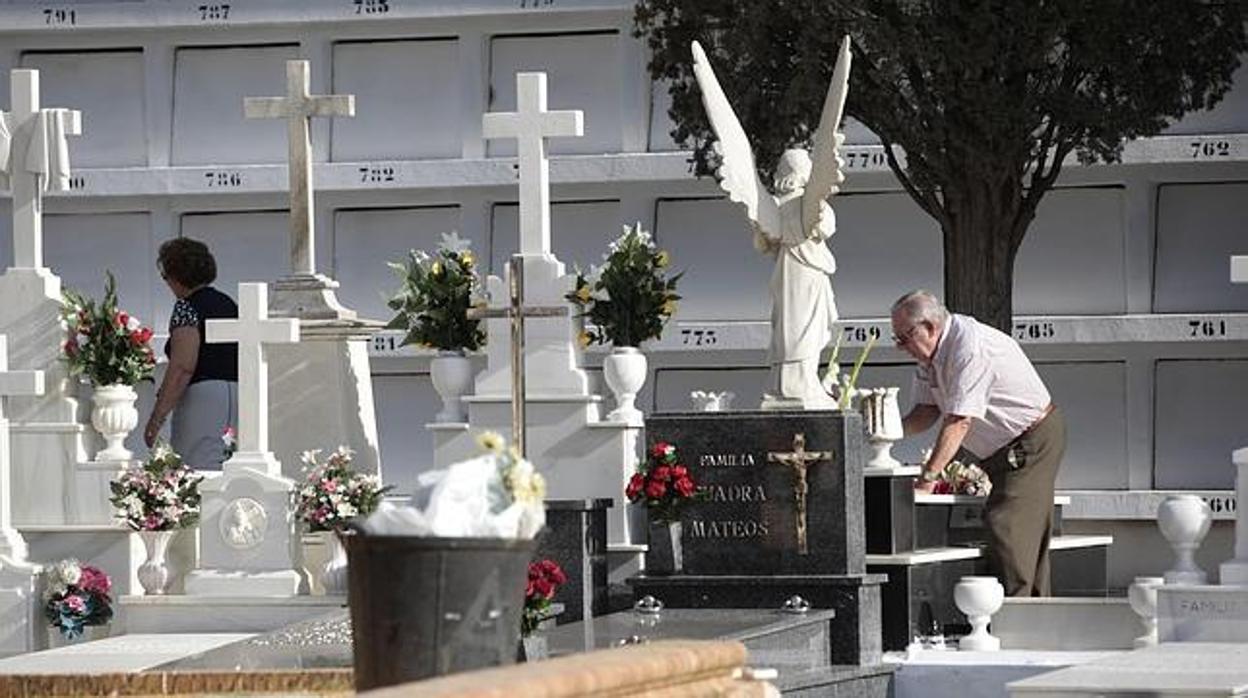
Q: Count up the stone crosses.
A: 5